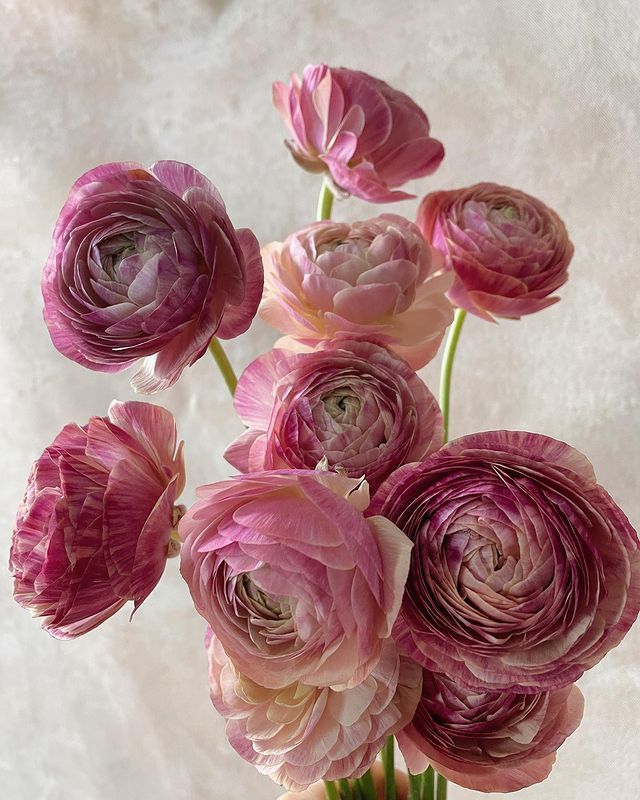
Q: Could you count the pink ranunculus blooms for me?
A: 10